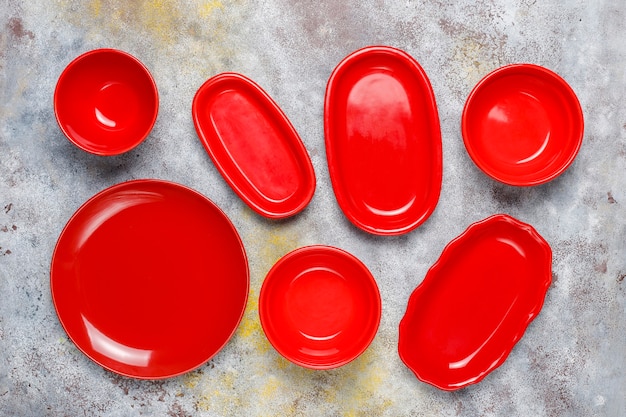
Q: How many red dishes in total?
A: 7